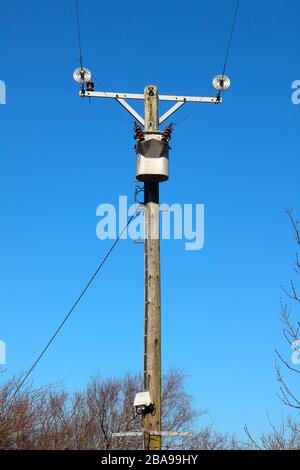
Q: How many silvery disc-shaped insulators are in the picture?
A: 2